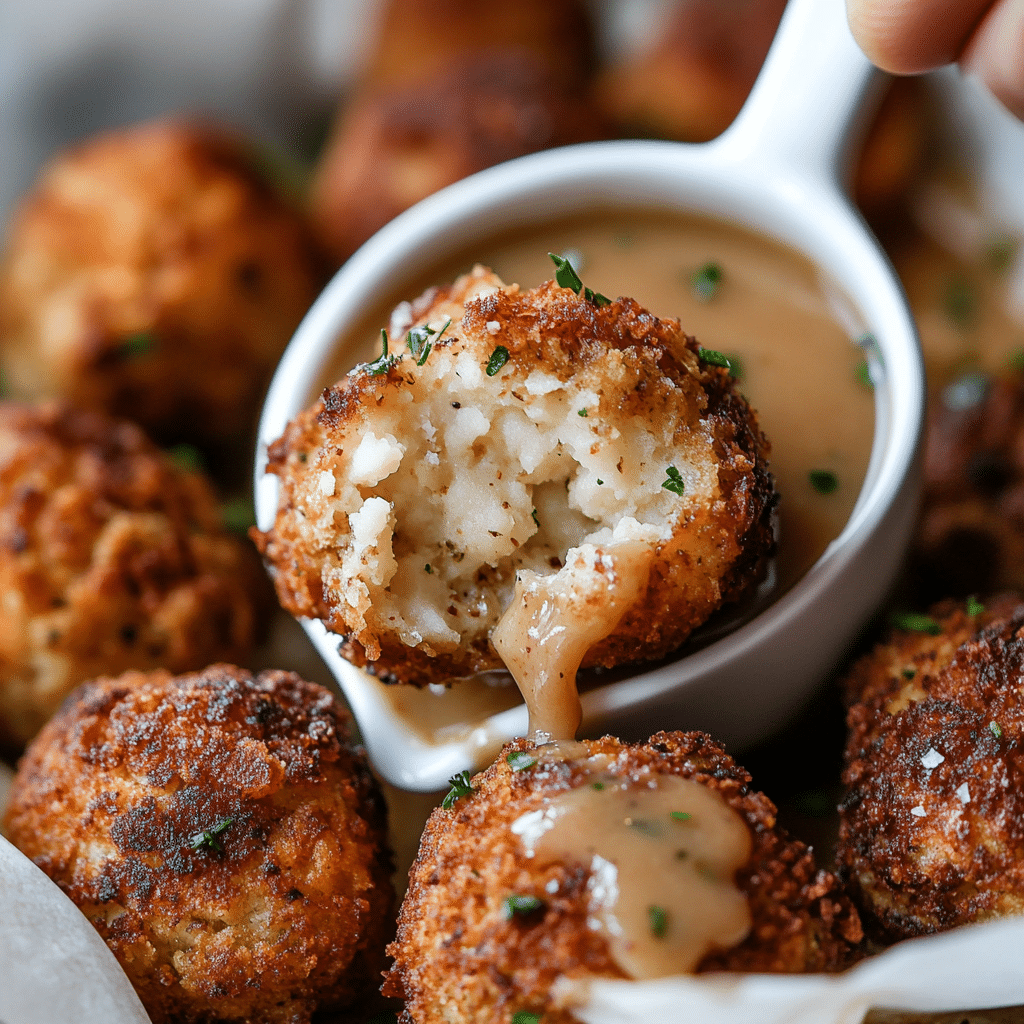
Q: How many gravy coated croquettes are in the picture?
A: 2